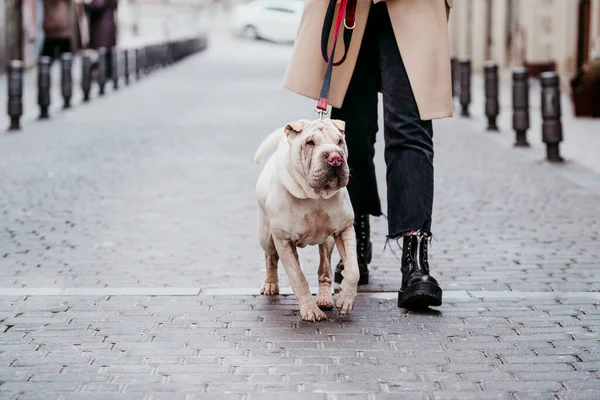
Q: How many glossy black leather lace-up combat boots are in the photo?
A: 2